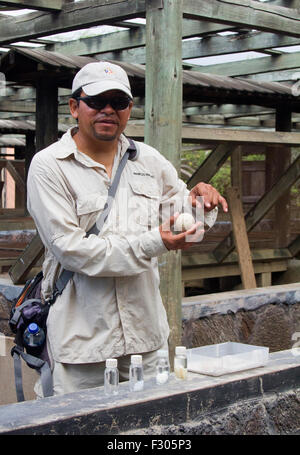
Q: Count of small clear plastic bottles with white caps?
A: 4